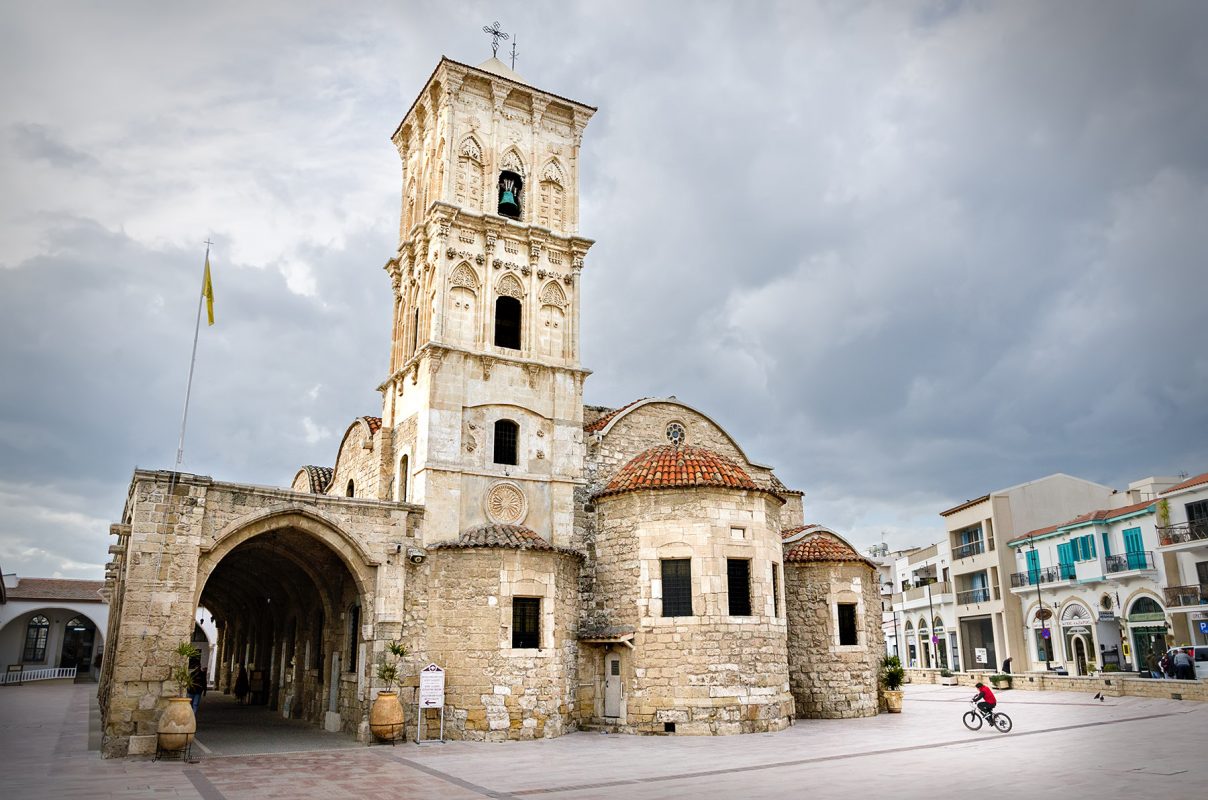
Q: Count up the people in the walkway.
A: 2